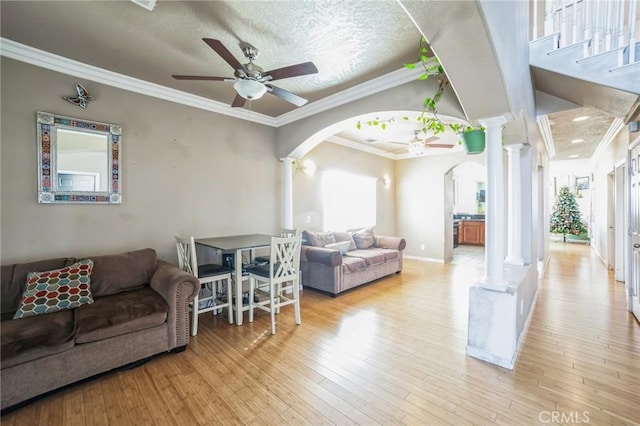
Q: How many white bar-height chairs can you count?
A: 3